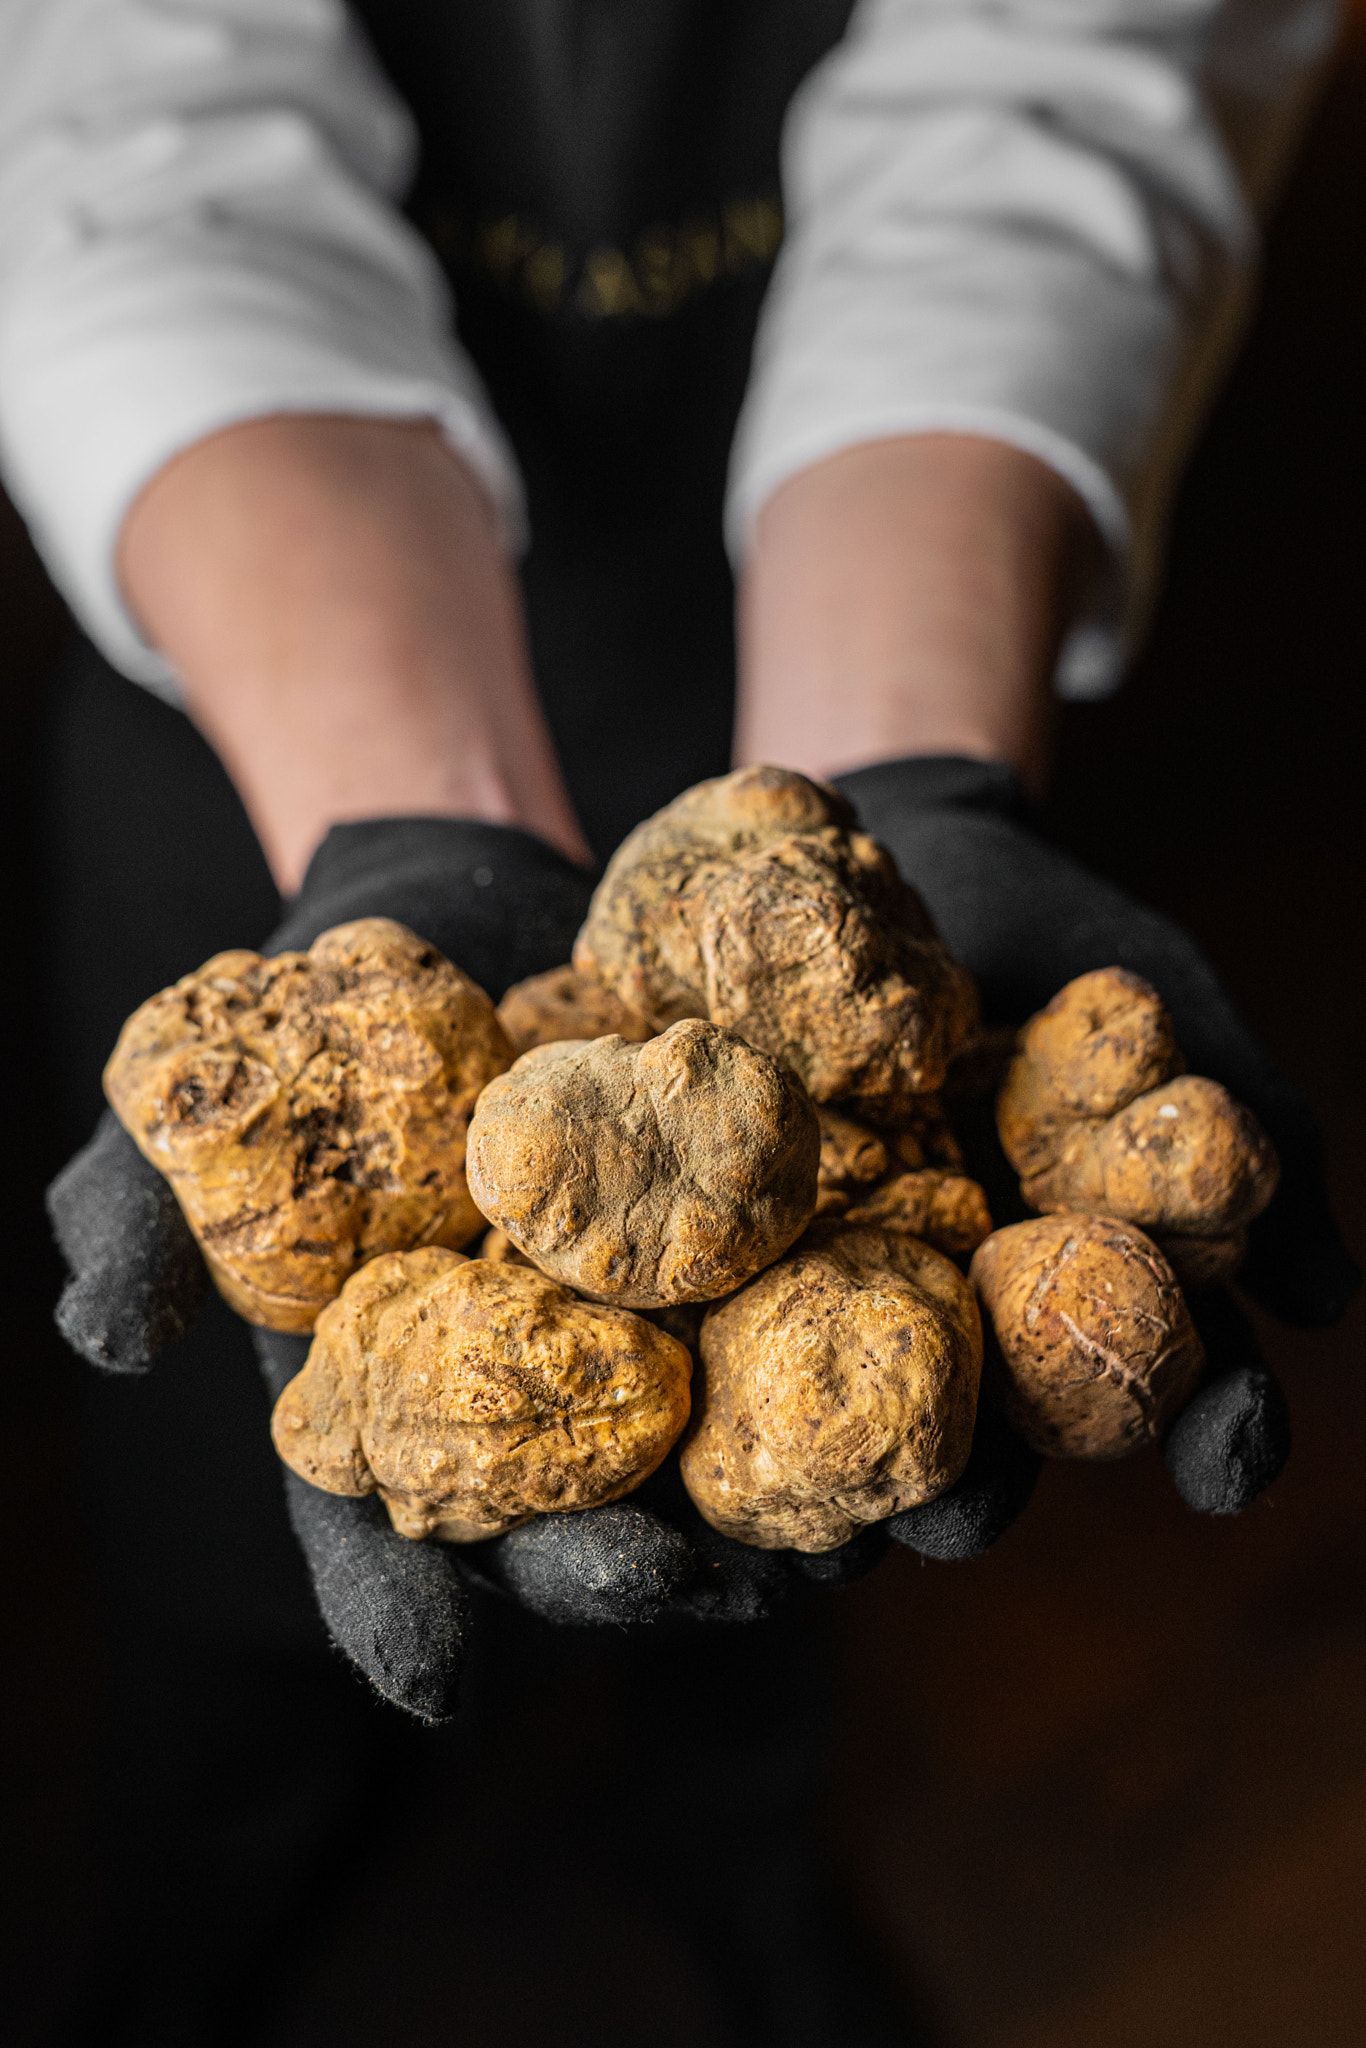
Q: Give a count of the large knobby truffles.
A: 7